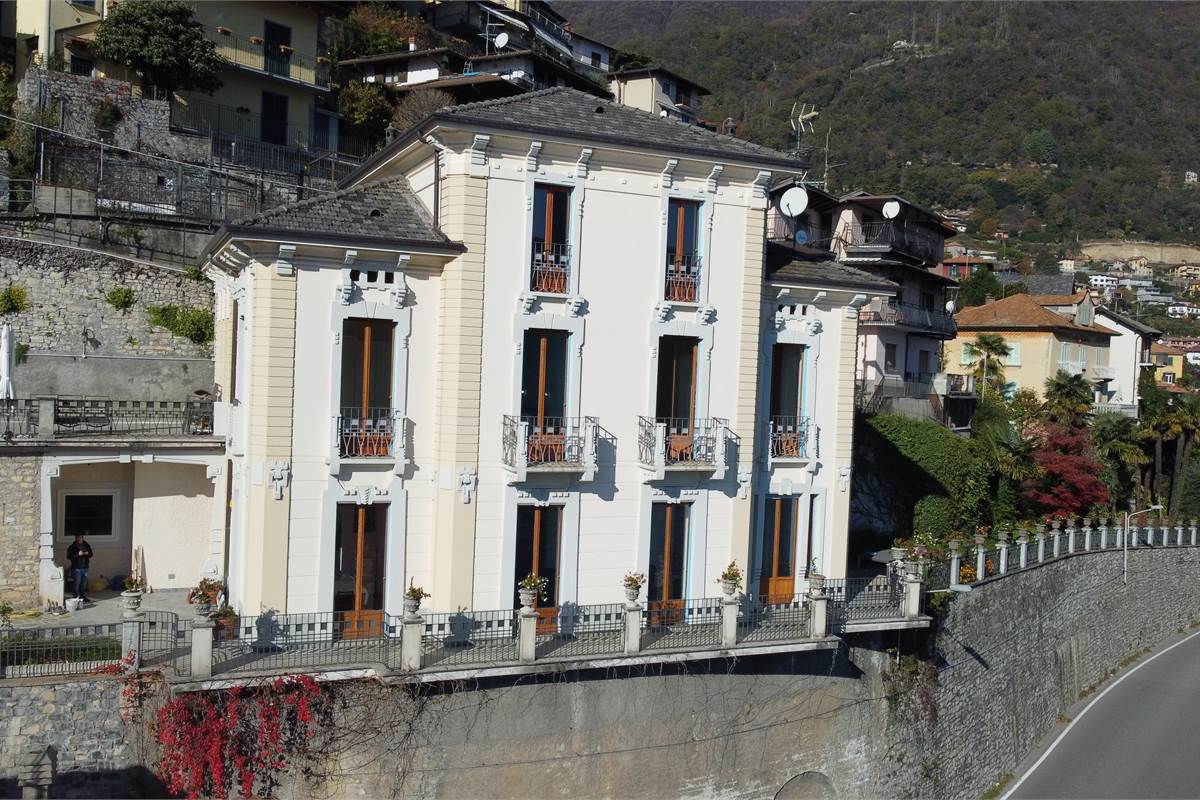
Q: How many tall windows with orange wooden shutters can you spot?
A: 10